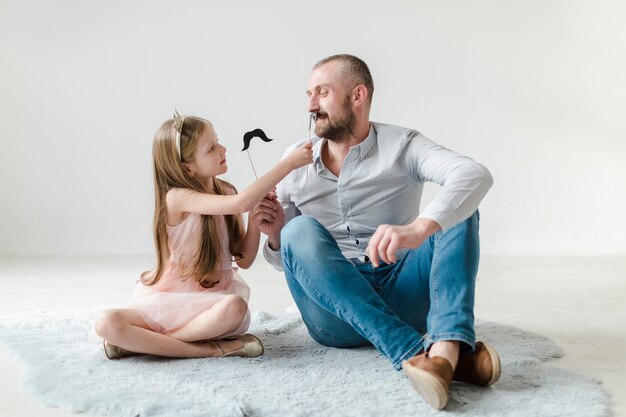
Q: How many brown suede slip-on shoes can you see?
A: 2